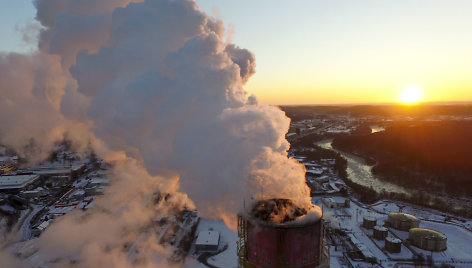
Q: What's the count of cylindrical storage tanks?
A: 5